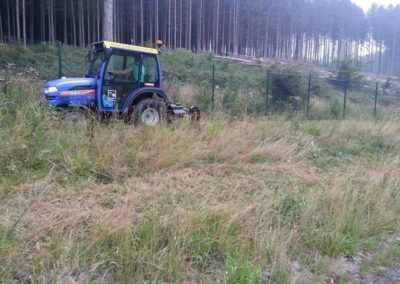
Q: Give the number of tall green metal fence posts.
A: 6